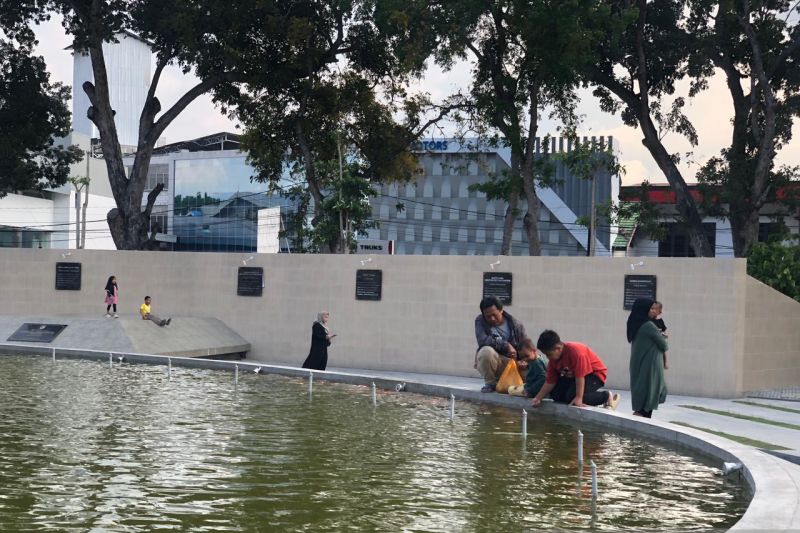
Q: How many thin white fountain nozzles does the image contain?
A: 10